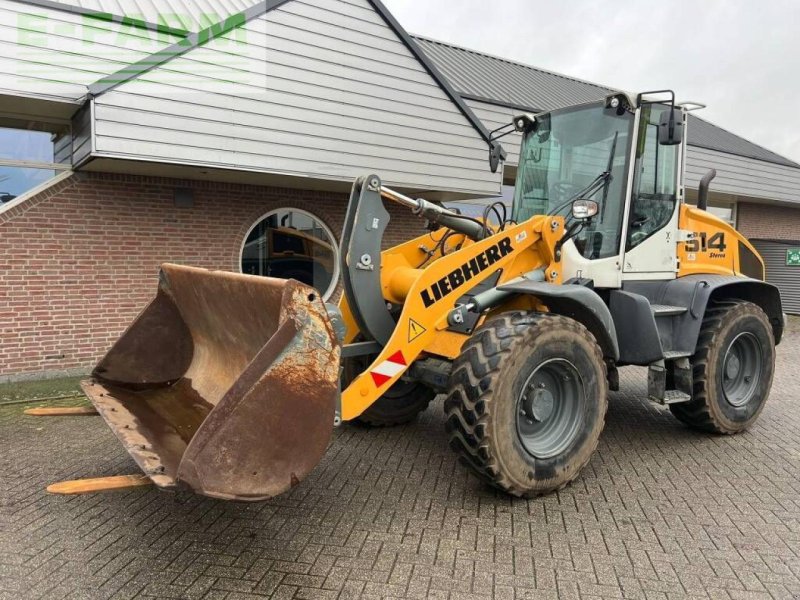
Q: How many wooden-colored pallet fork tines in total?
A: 2